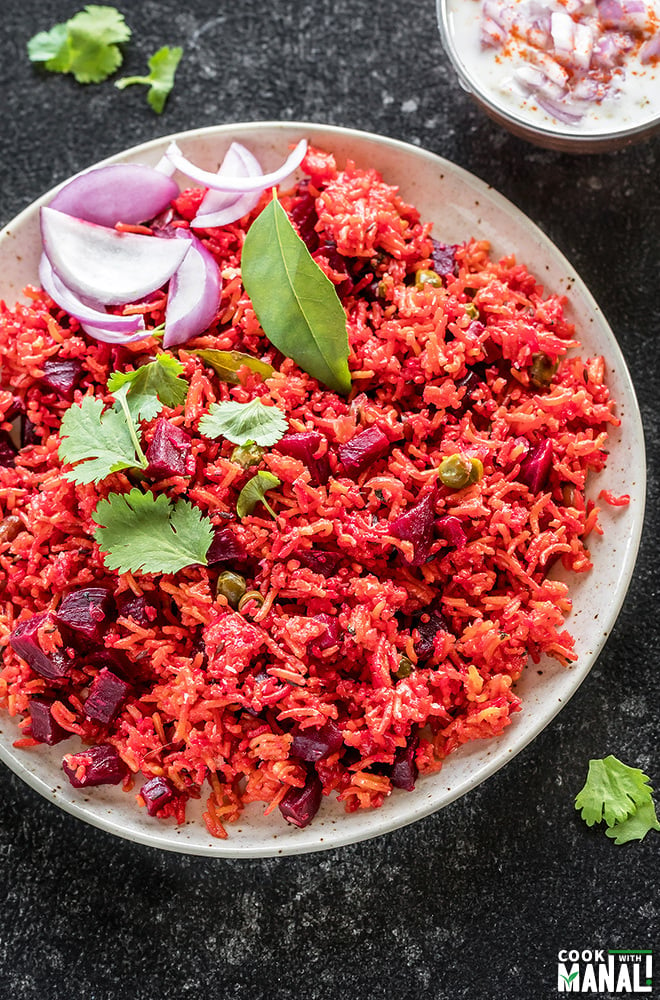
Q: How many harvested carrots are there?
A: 0